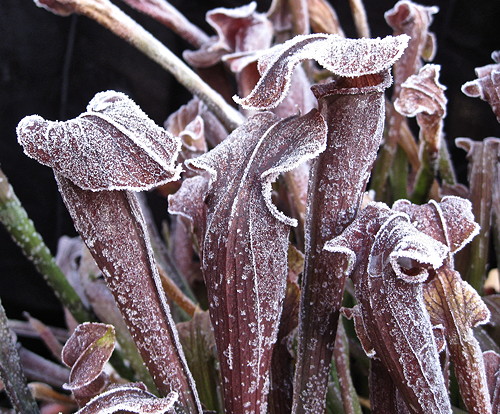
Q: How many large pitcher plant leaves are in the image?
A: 4